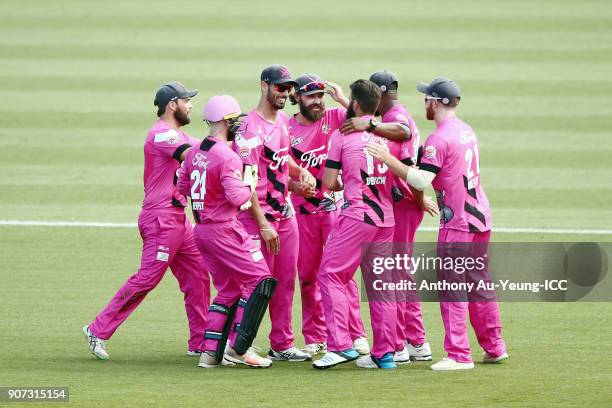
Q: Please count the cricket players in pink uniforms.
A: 7